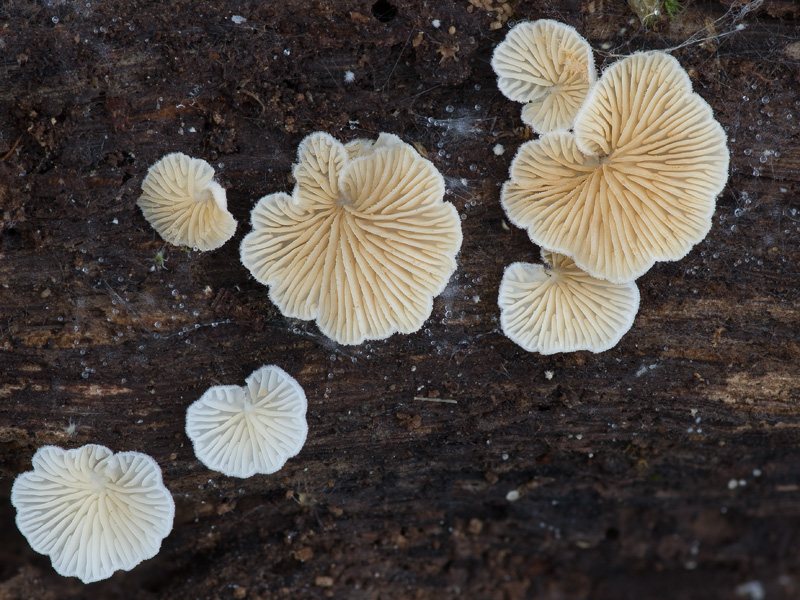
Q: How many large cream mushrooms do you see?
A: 2